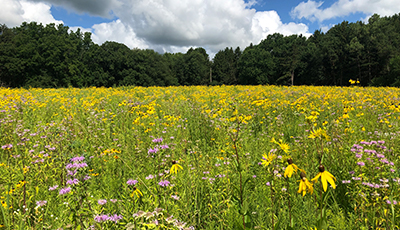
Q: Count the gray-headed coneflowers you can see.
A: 5